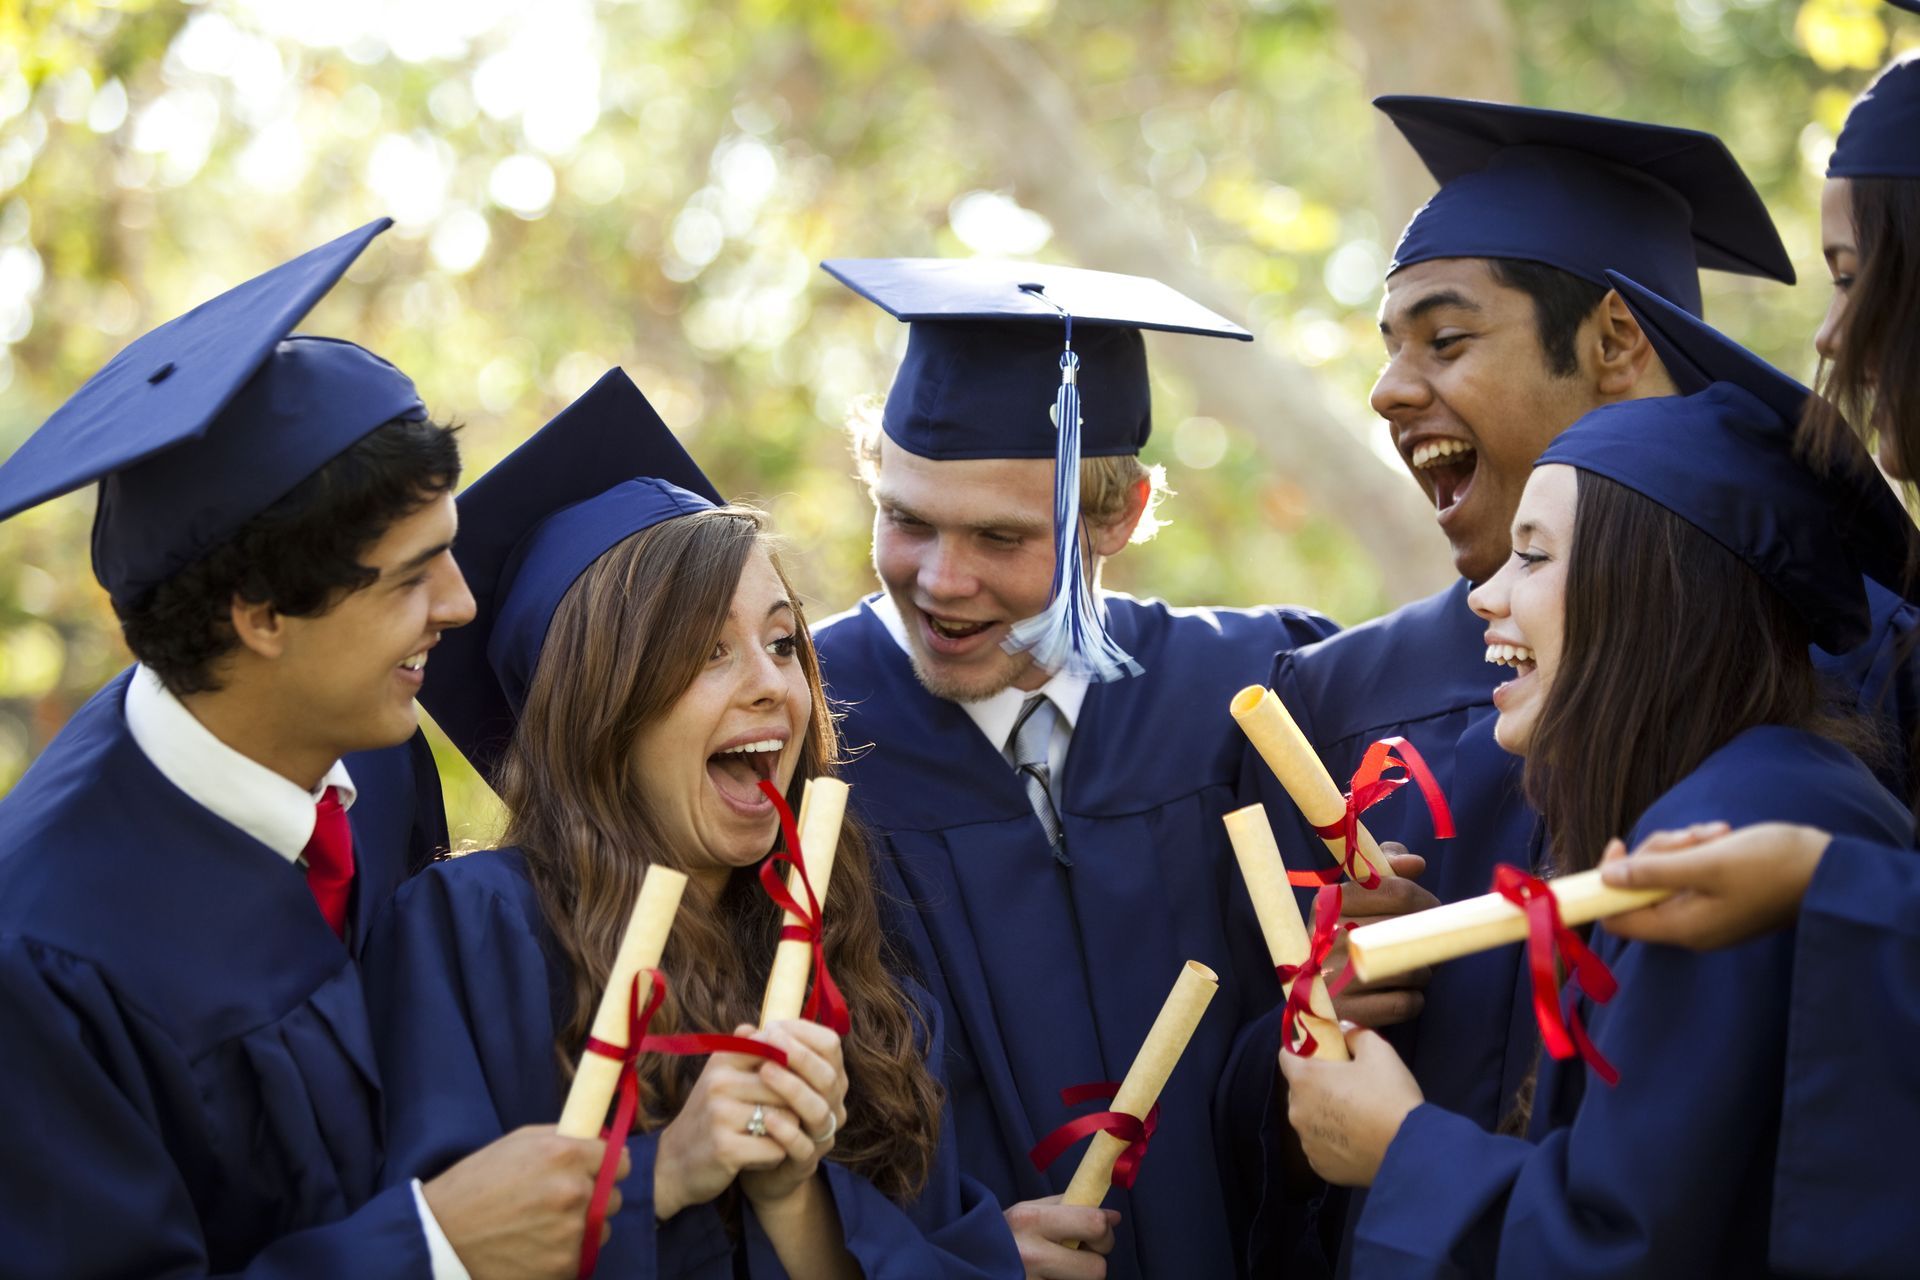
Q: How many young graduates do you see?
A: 6